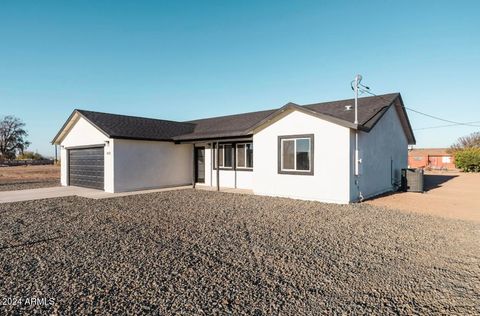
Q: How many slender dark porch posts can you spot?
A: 2